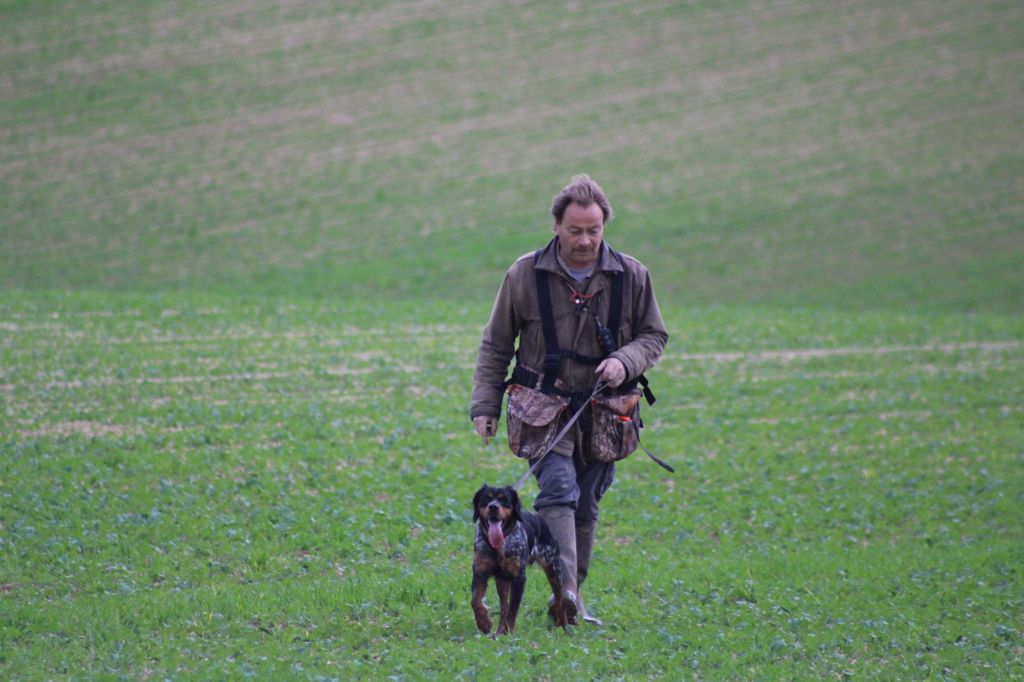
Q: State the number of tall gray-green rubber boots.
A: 2